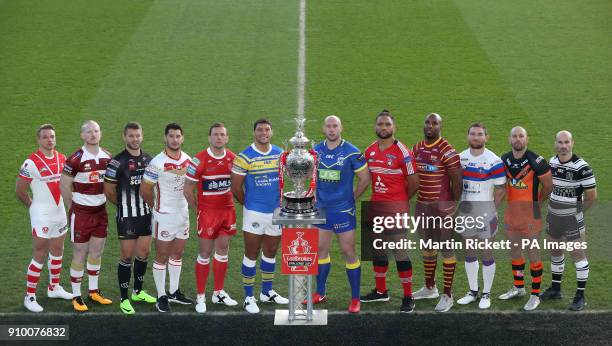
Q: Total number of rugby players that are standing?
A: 12